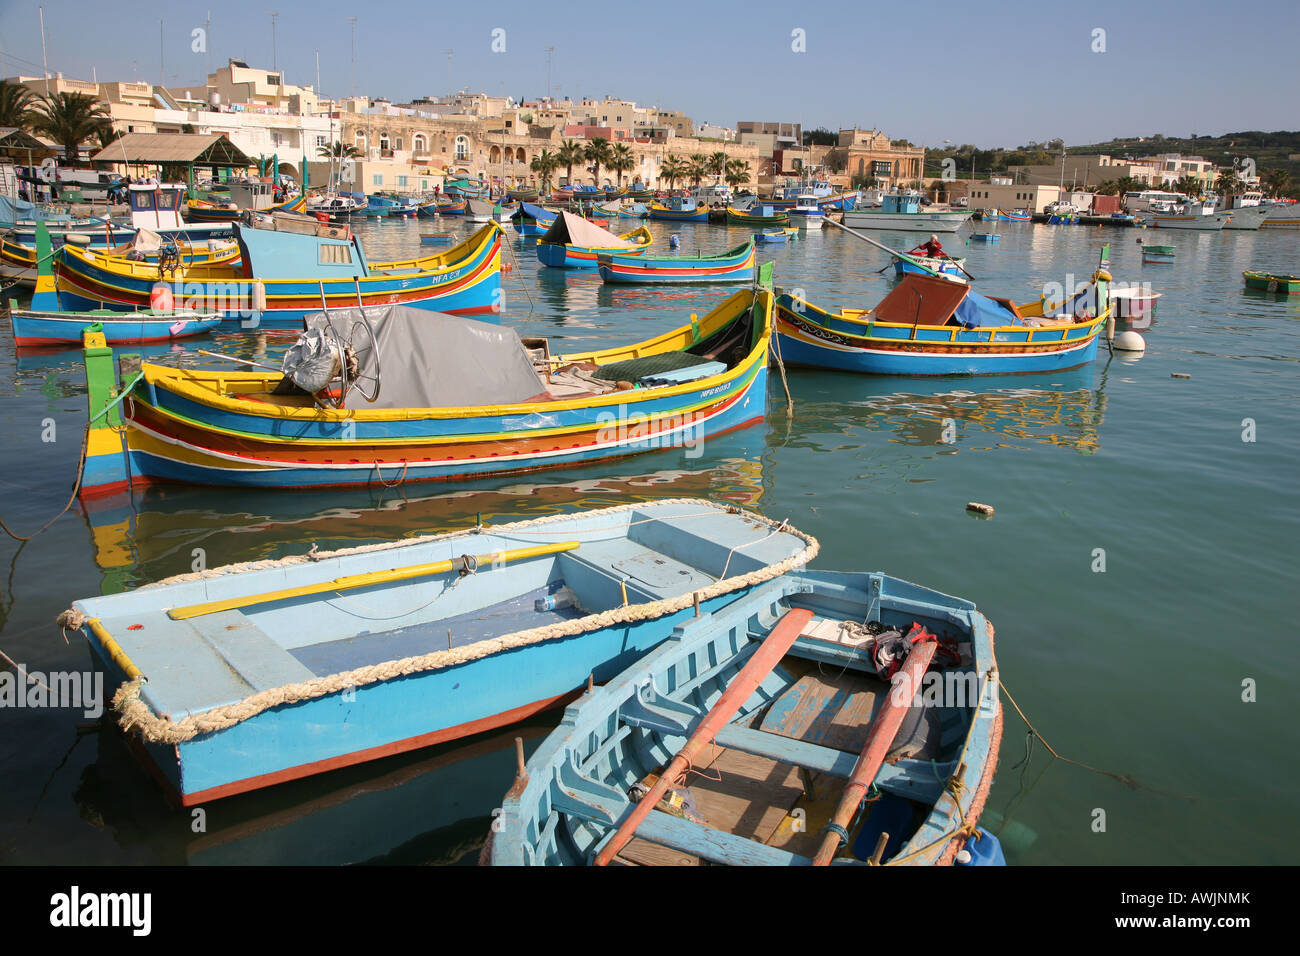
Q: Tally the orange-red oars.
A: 2